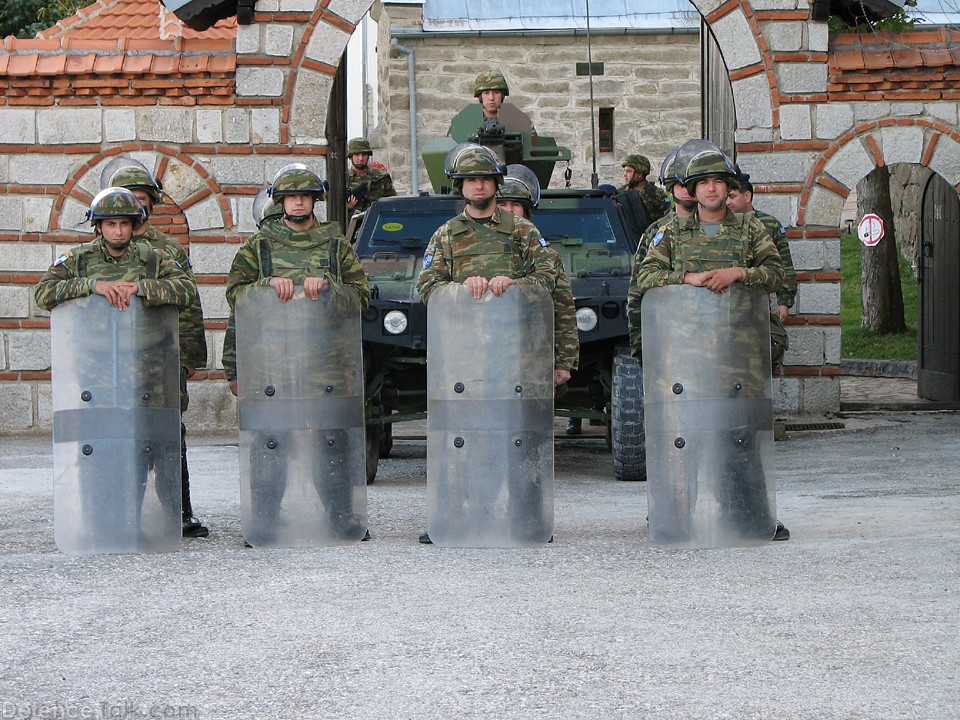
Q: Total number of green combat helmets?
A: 11